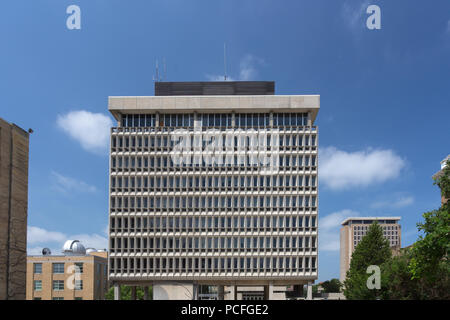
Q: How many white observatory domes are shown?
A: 1